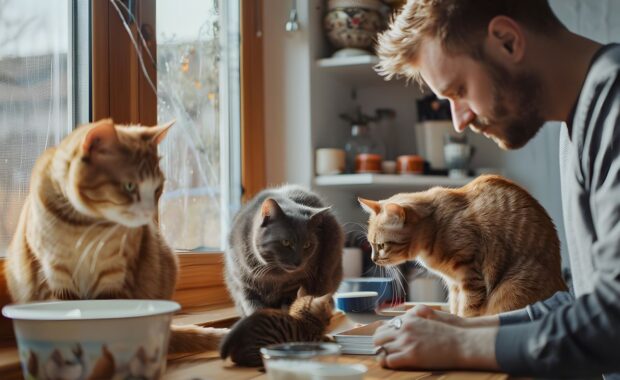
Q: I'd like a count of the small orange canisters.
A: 2